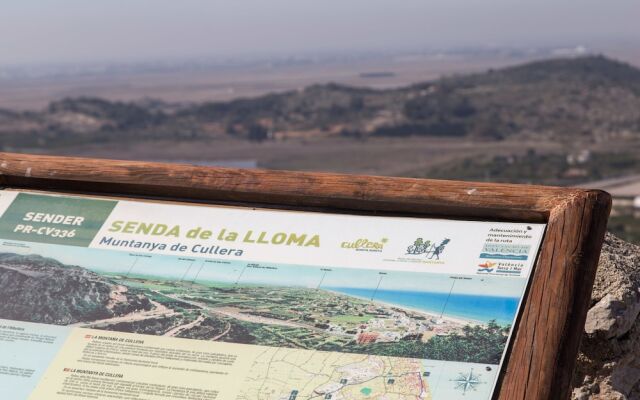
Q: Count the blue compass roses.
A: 1